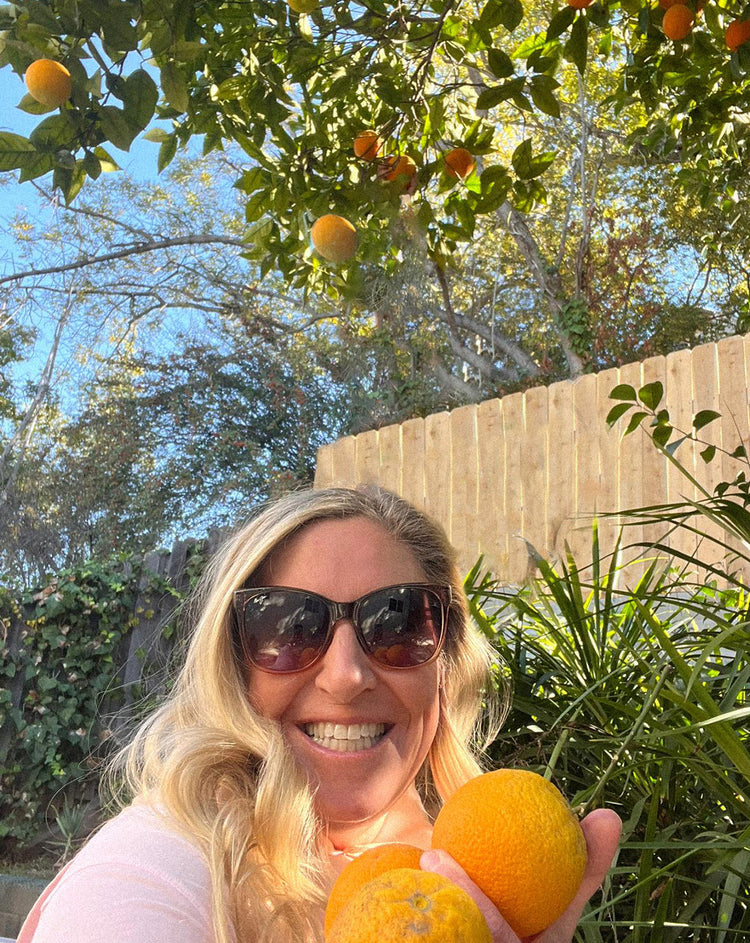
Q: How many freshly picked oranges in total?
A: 3